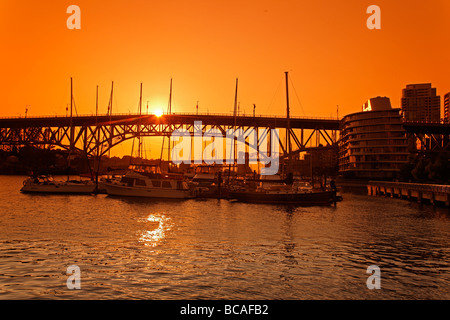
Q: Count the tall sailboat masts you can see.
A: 7